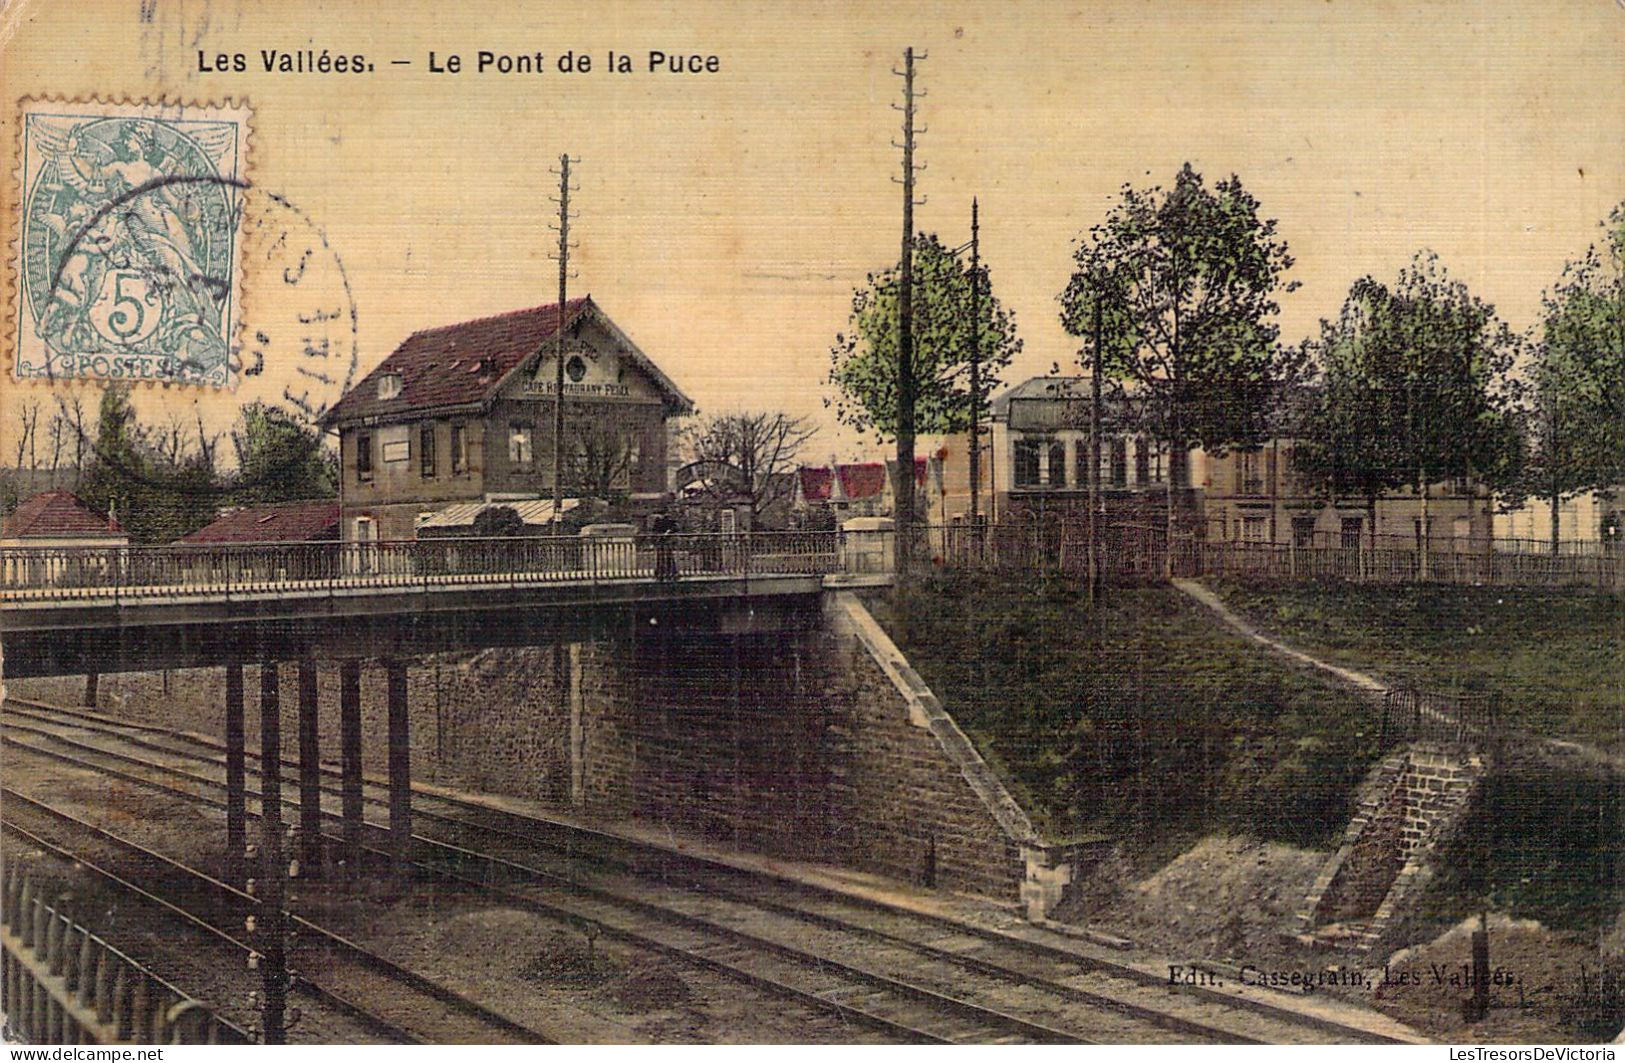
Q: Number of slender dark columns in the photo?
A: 5